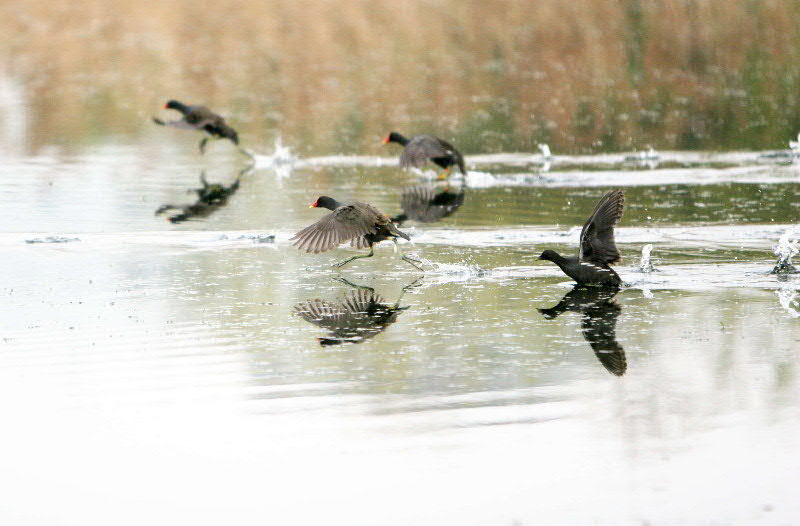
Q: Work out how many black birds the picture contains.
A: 4